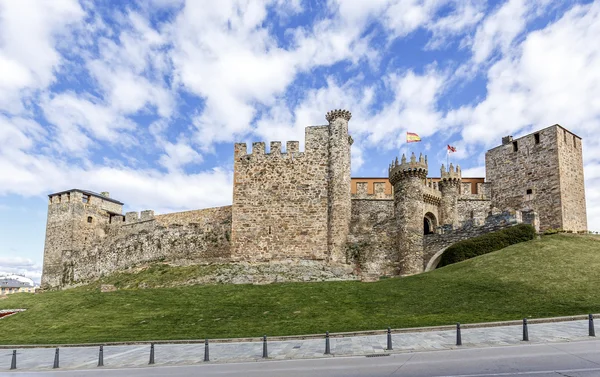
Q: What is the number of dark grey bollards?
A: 11